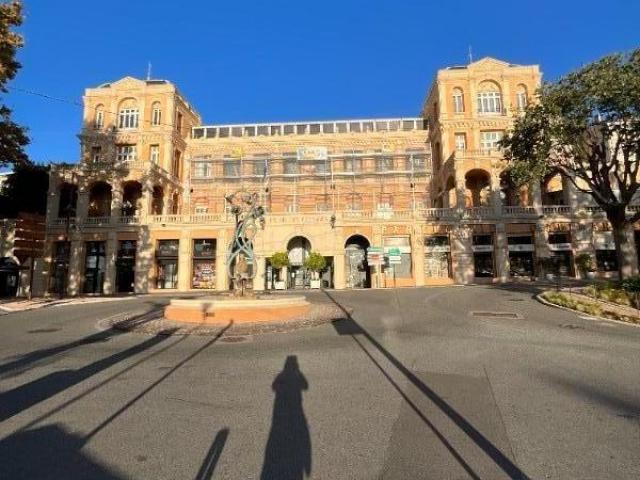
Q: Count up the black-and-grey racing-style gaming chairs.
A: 0